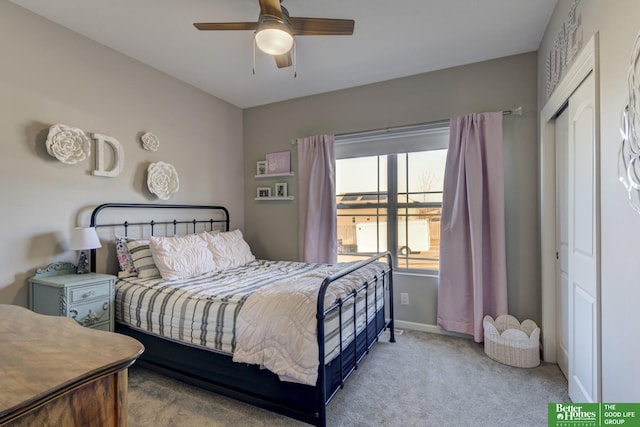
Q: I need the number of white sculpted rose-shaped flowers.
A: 3